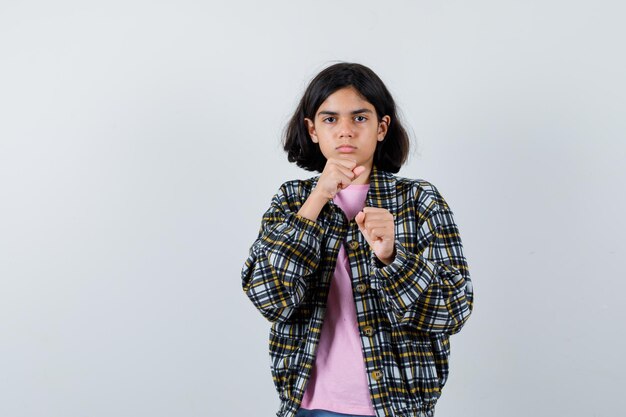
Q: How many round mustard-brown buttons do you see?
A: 4